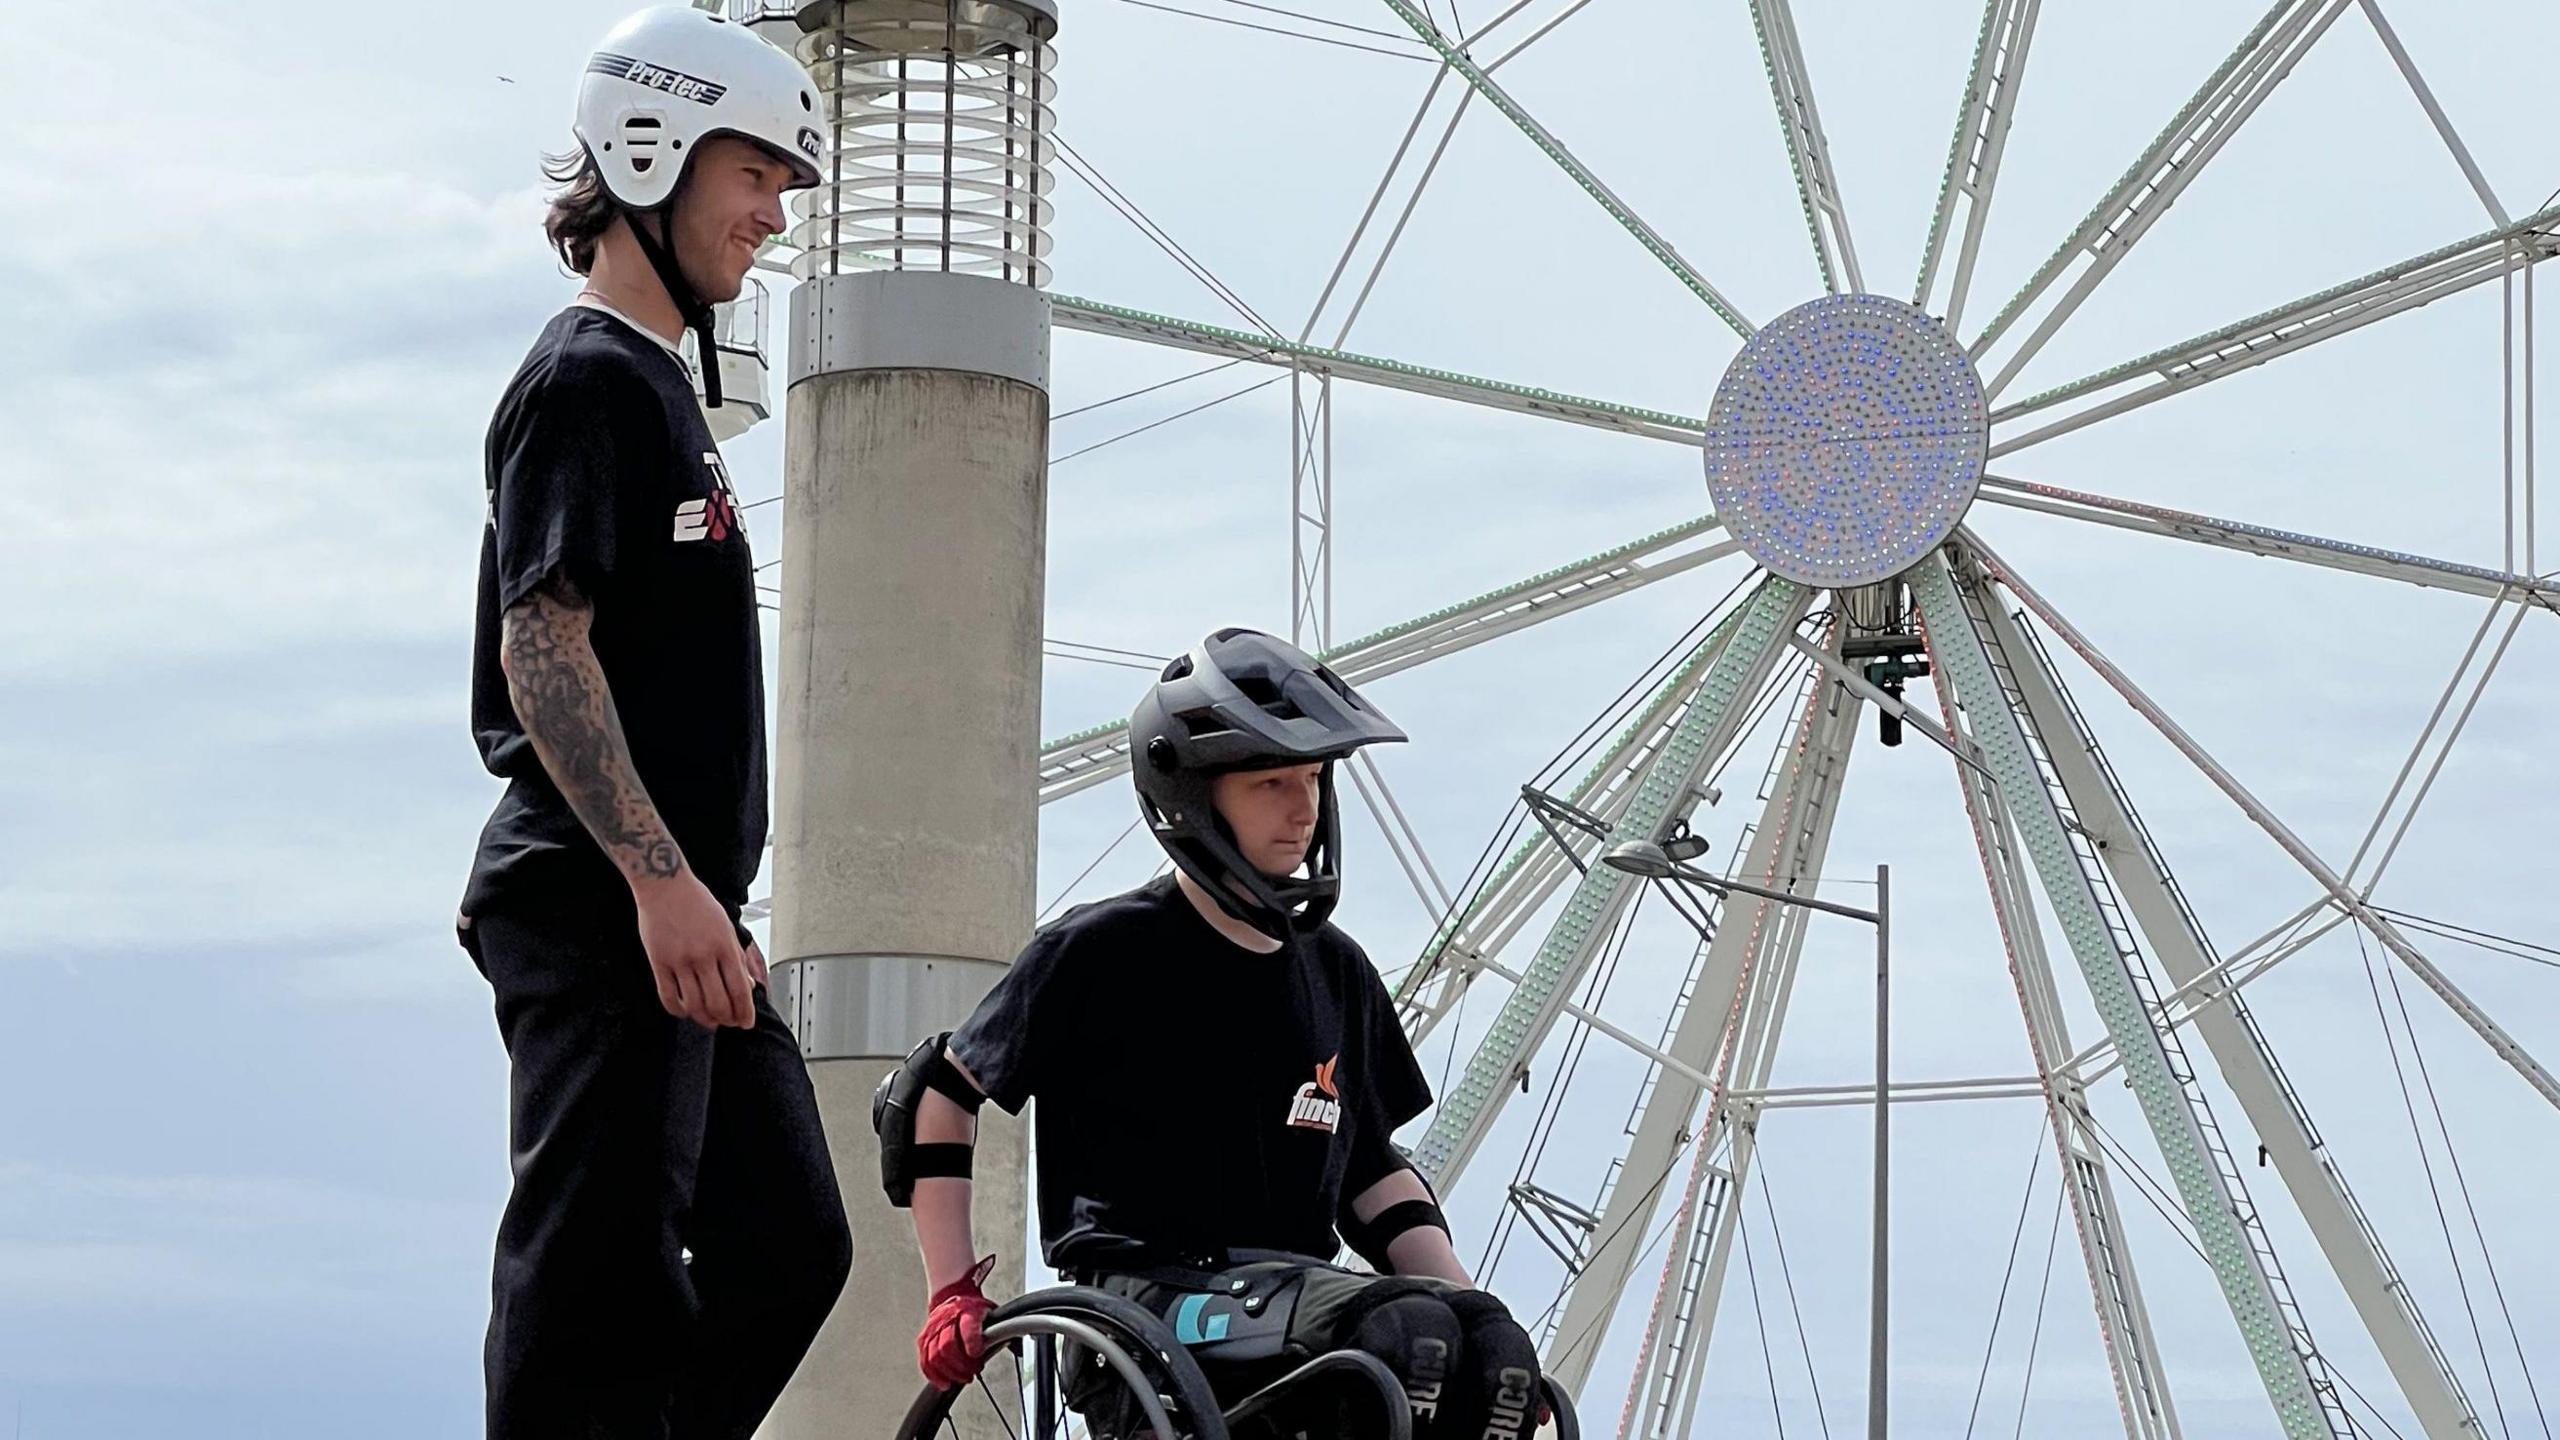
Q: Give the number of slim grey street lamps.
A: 1